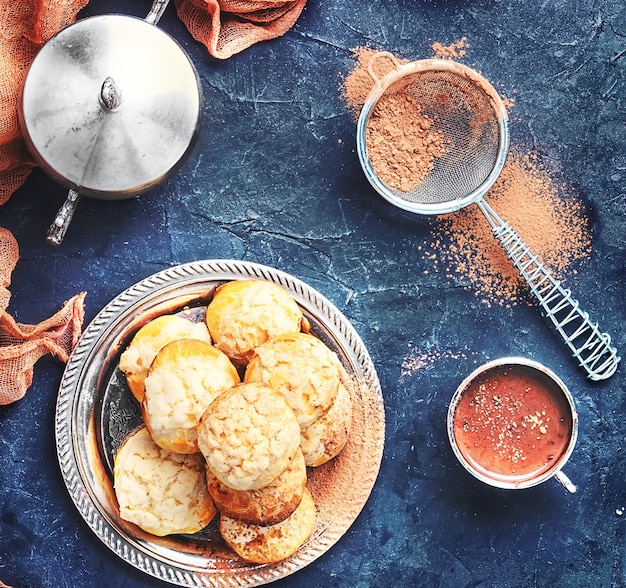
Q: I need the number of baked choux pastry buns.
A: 9